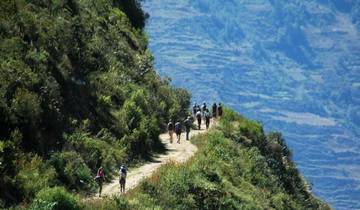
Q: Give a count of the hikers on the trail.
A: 11